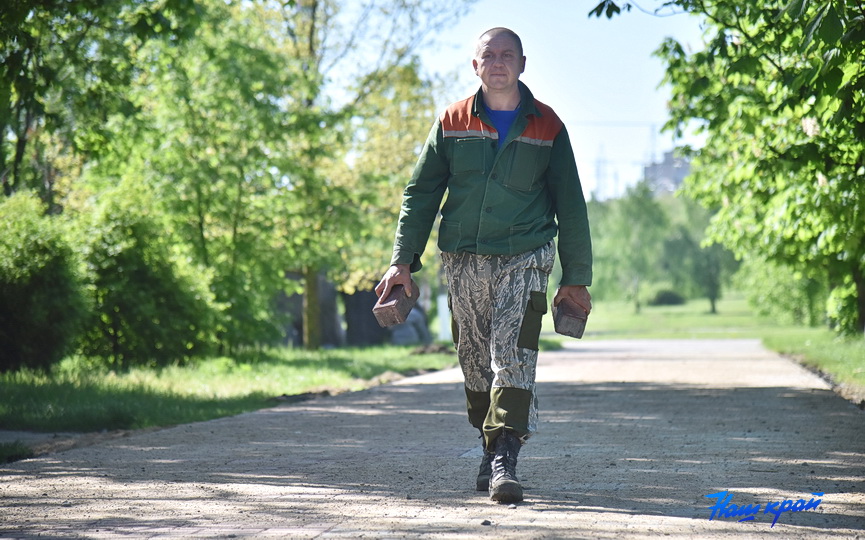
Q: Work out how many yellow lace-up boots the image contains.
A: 0